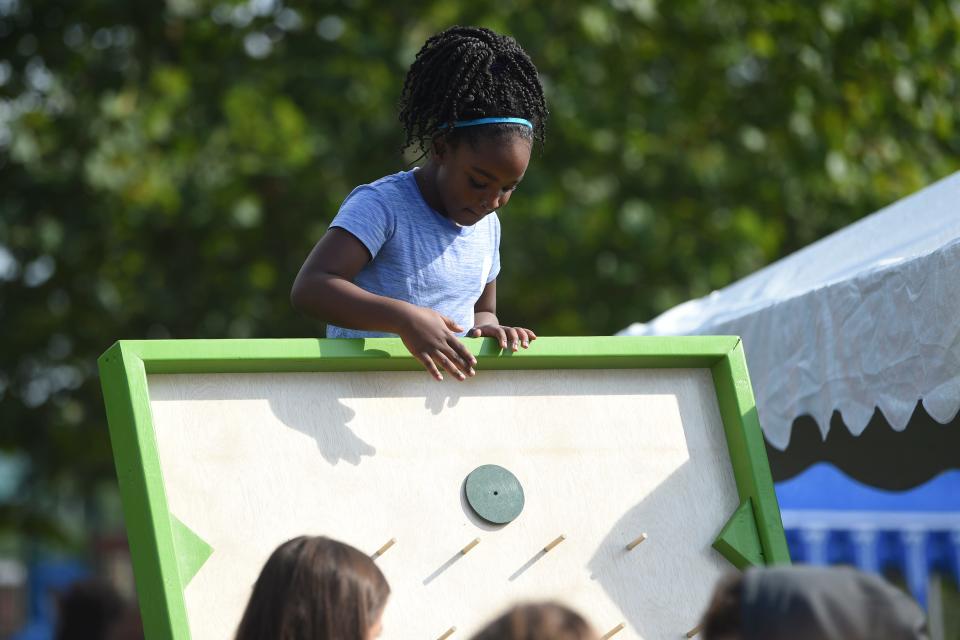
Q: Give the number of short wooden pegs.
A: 7